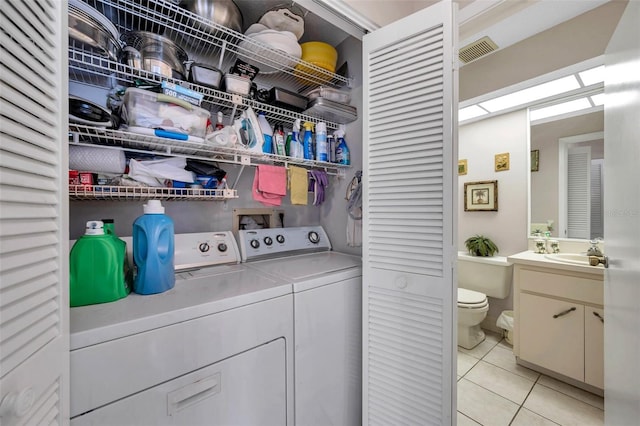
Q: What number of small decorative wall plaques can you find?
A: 2